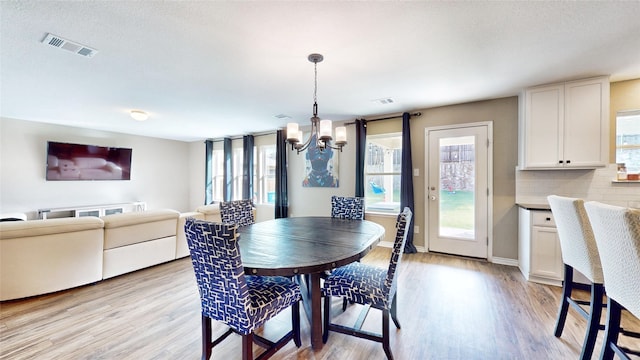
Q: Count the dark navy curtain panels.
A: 6